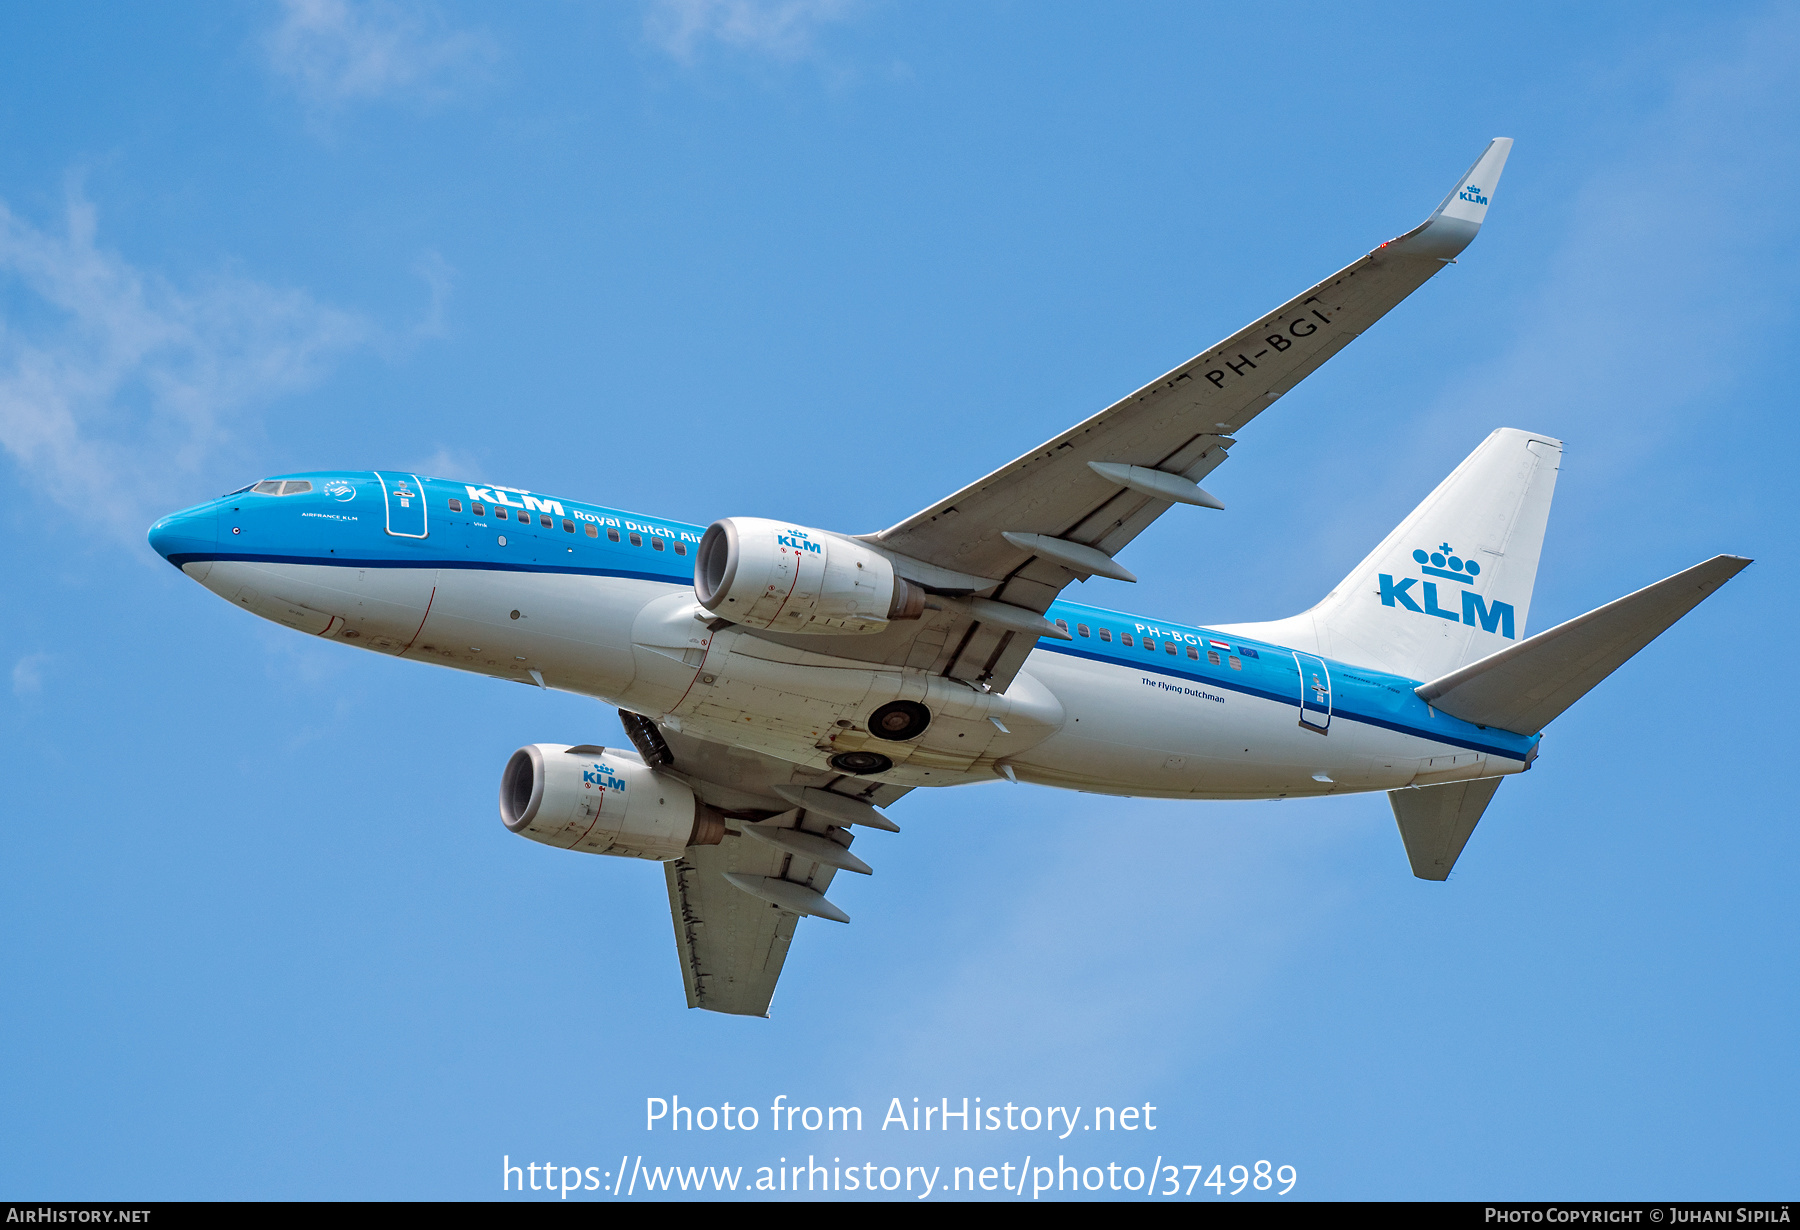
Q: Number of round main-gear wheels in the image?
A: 2